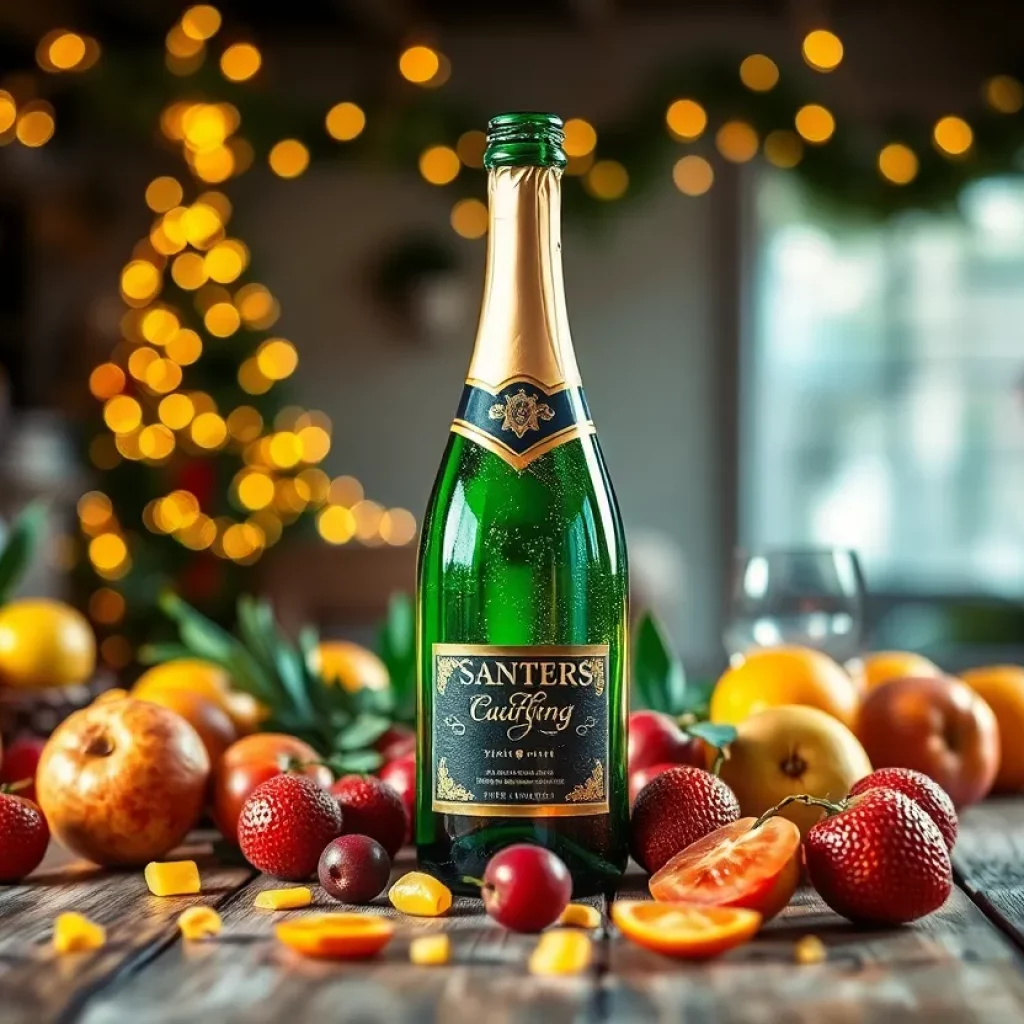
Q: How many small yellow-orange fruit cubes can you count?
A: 9